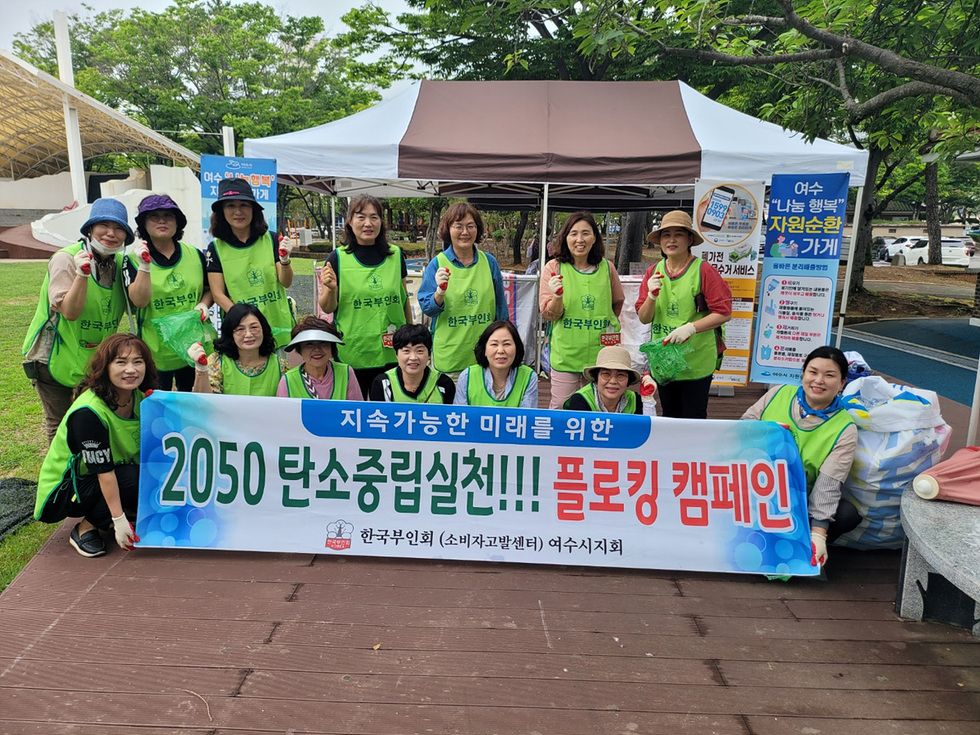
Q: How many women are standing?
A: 7